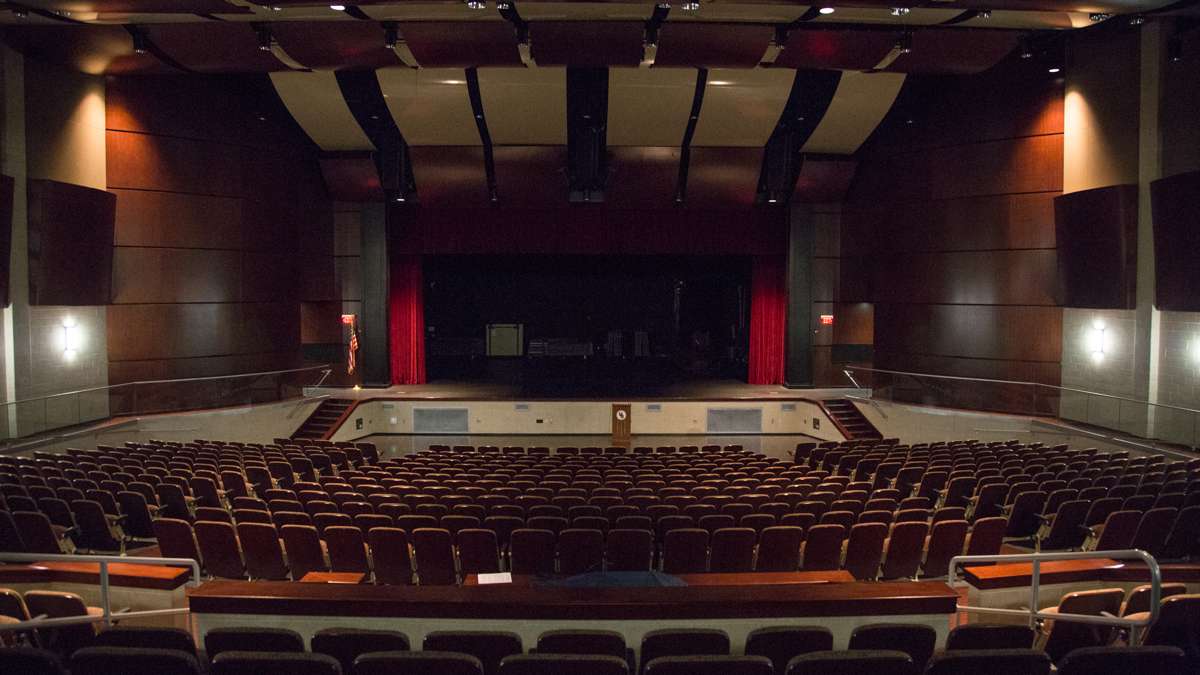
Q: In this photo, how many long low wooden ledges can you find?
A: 3